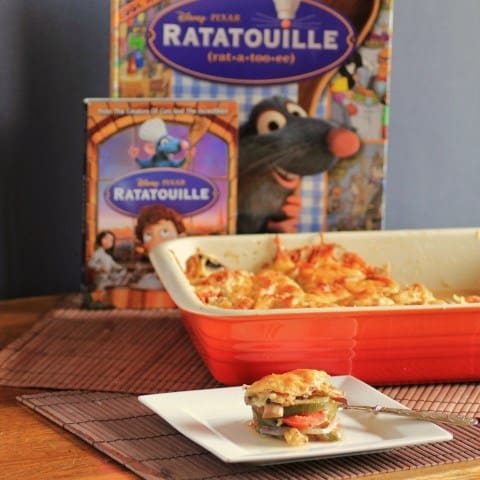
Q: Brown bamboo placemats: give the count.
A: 2